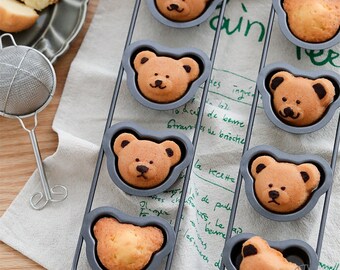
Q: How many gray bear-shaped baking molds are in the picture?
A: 8